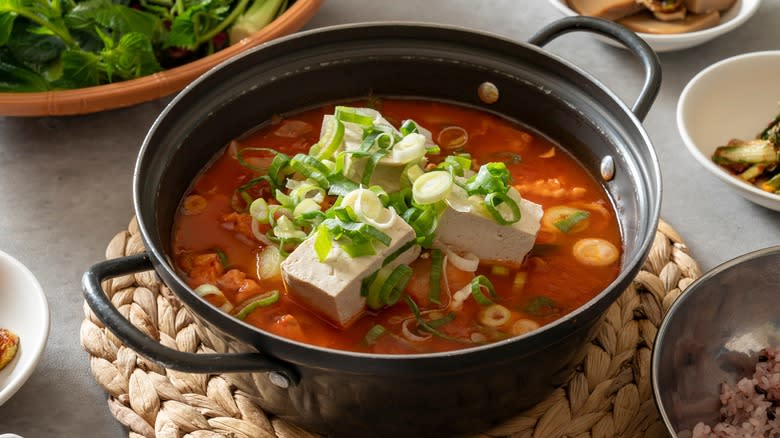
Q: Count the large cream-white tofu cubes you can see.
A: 3